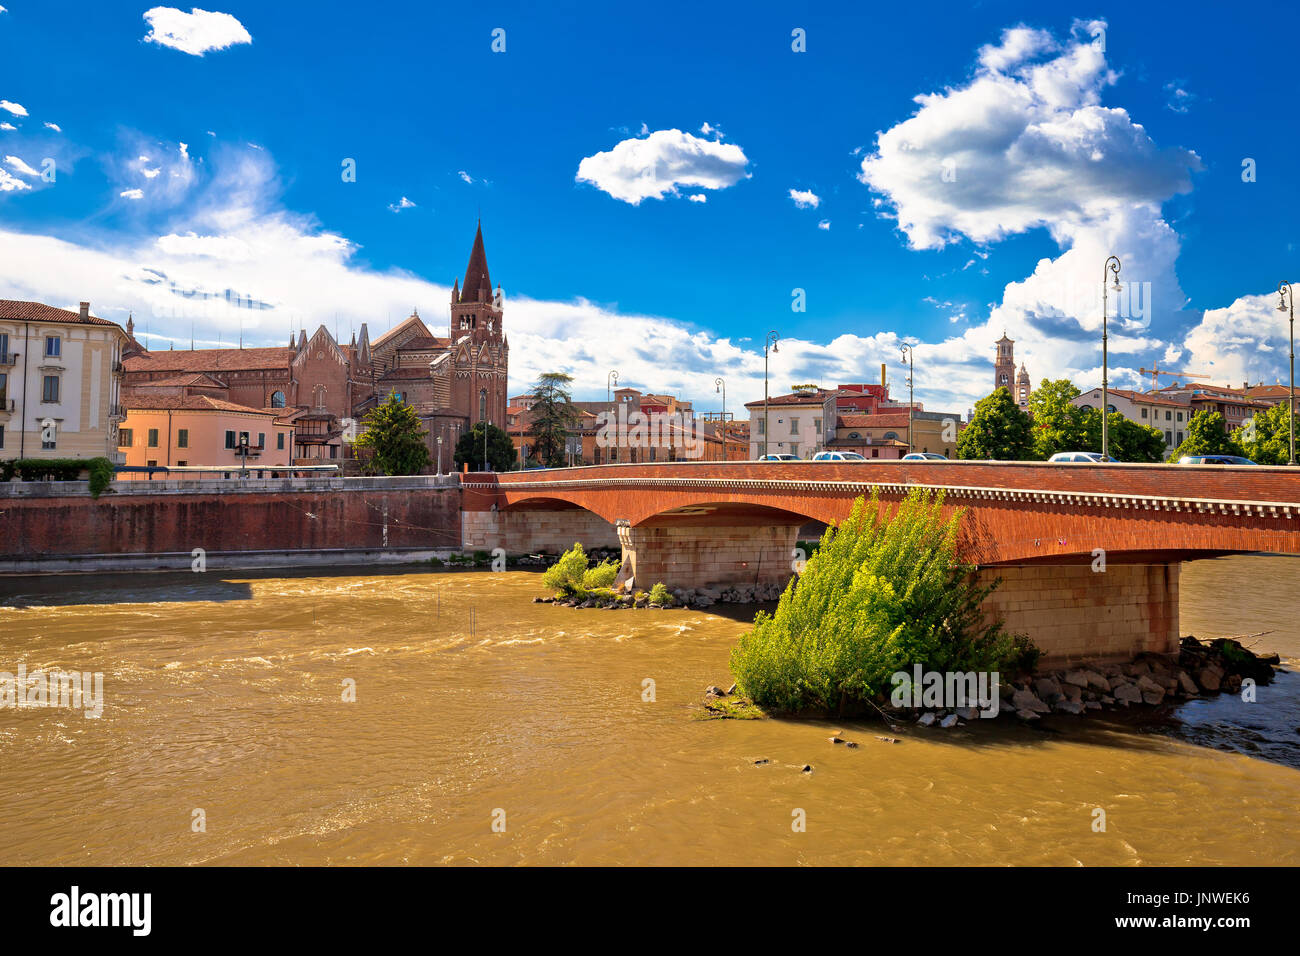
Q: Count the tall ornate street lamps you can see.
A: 6